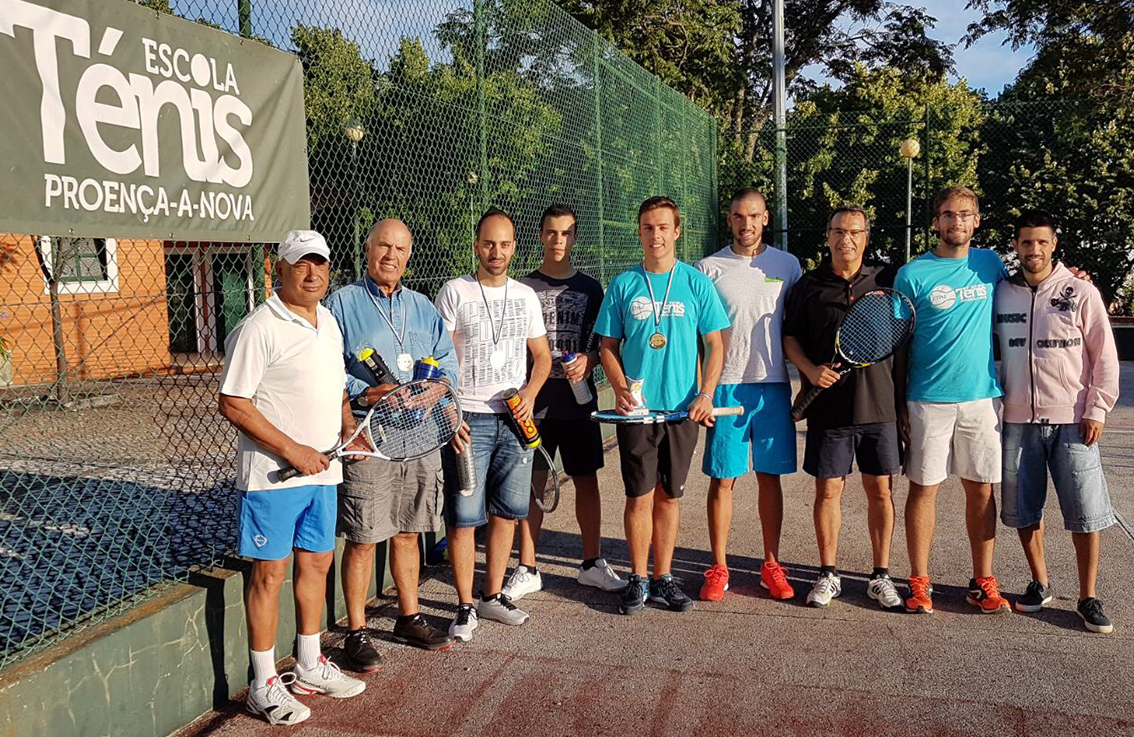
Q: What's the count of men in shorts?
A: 9